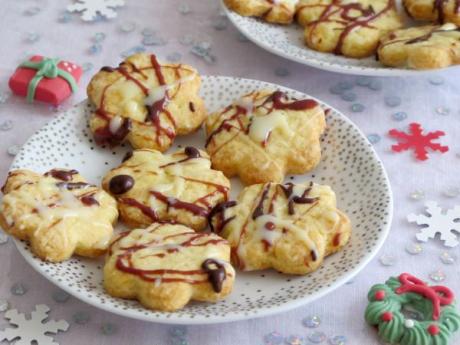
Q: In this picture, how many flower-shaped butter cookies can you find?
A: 10